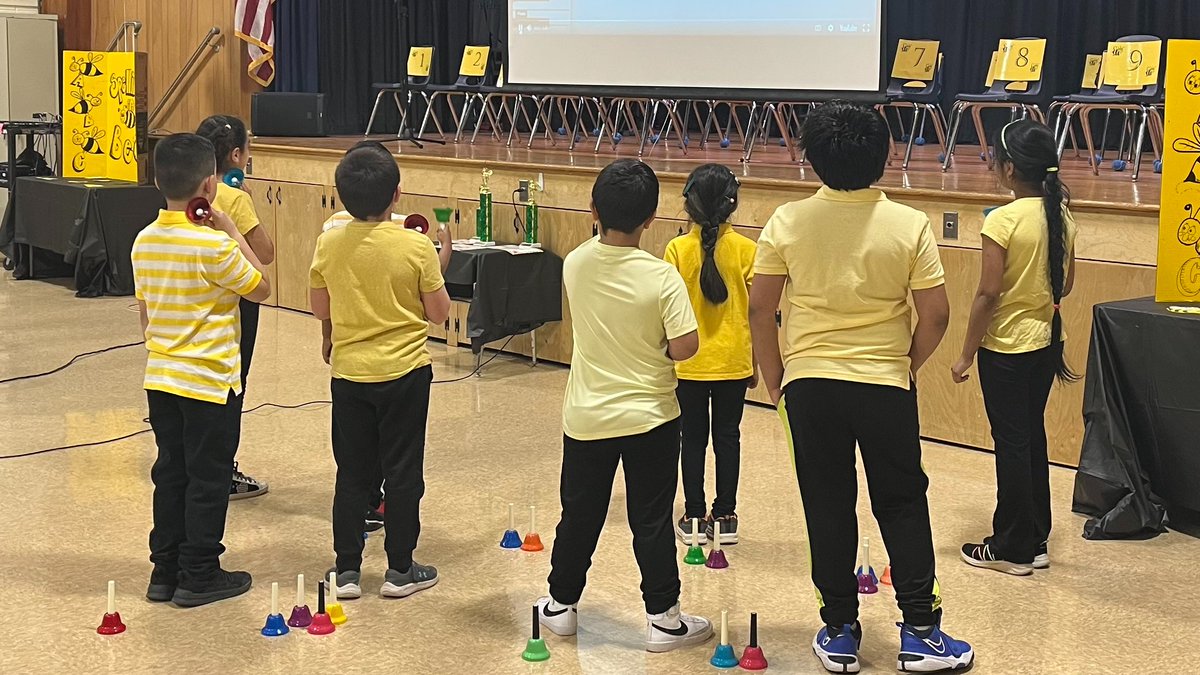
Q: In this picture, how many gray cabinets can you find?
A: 1